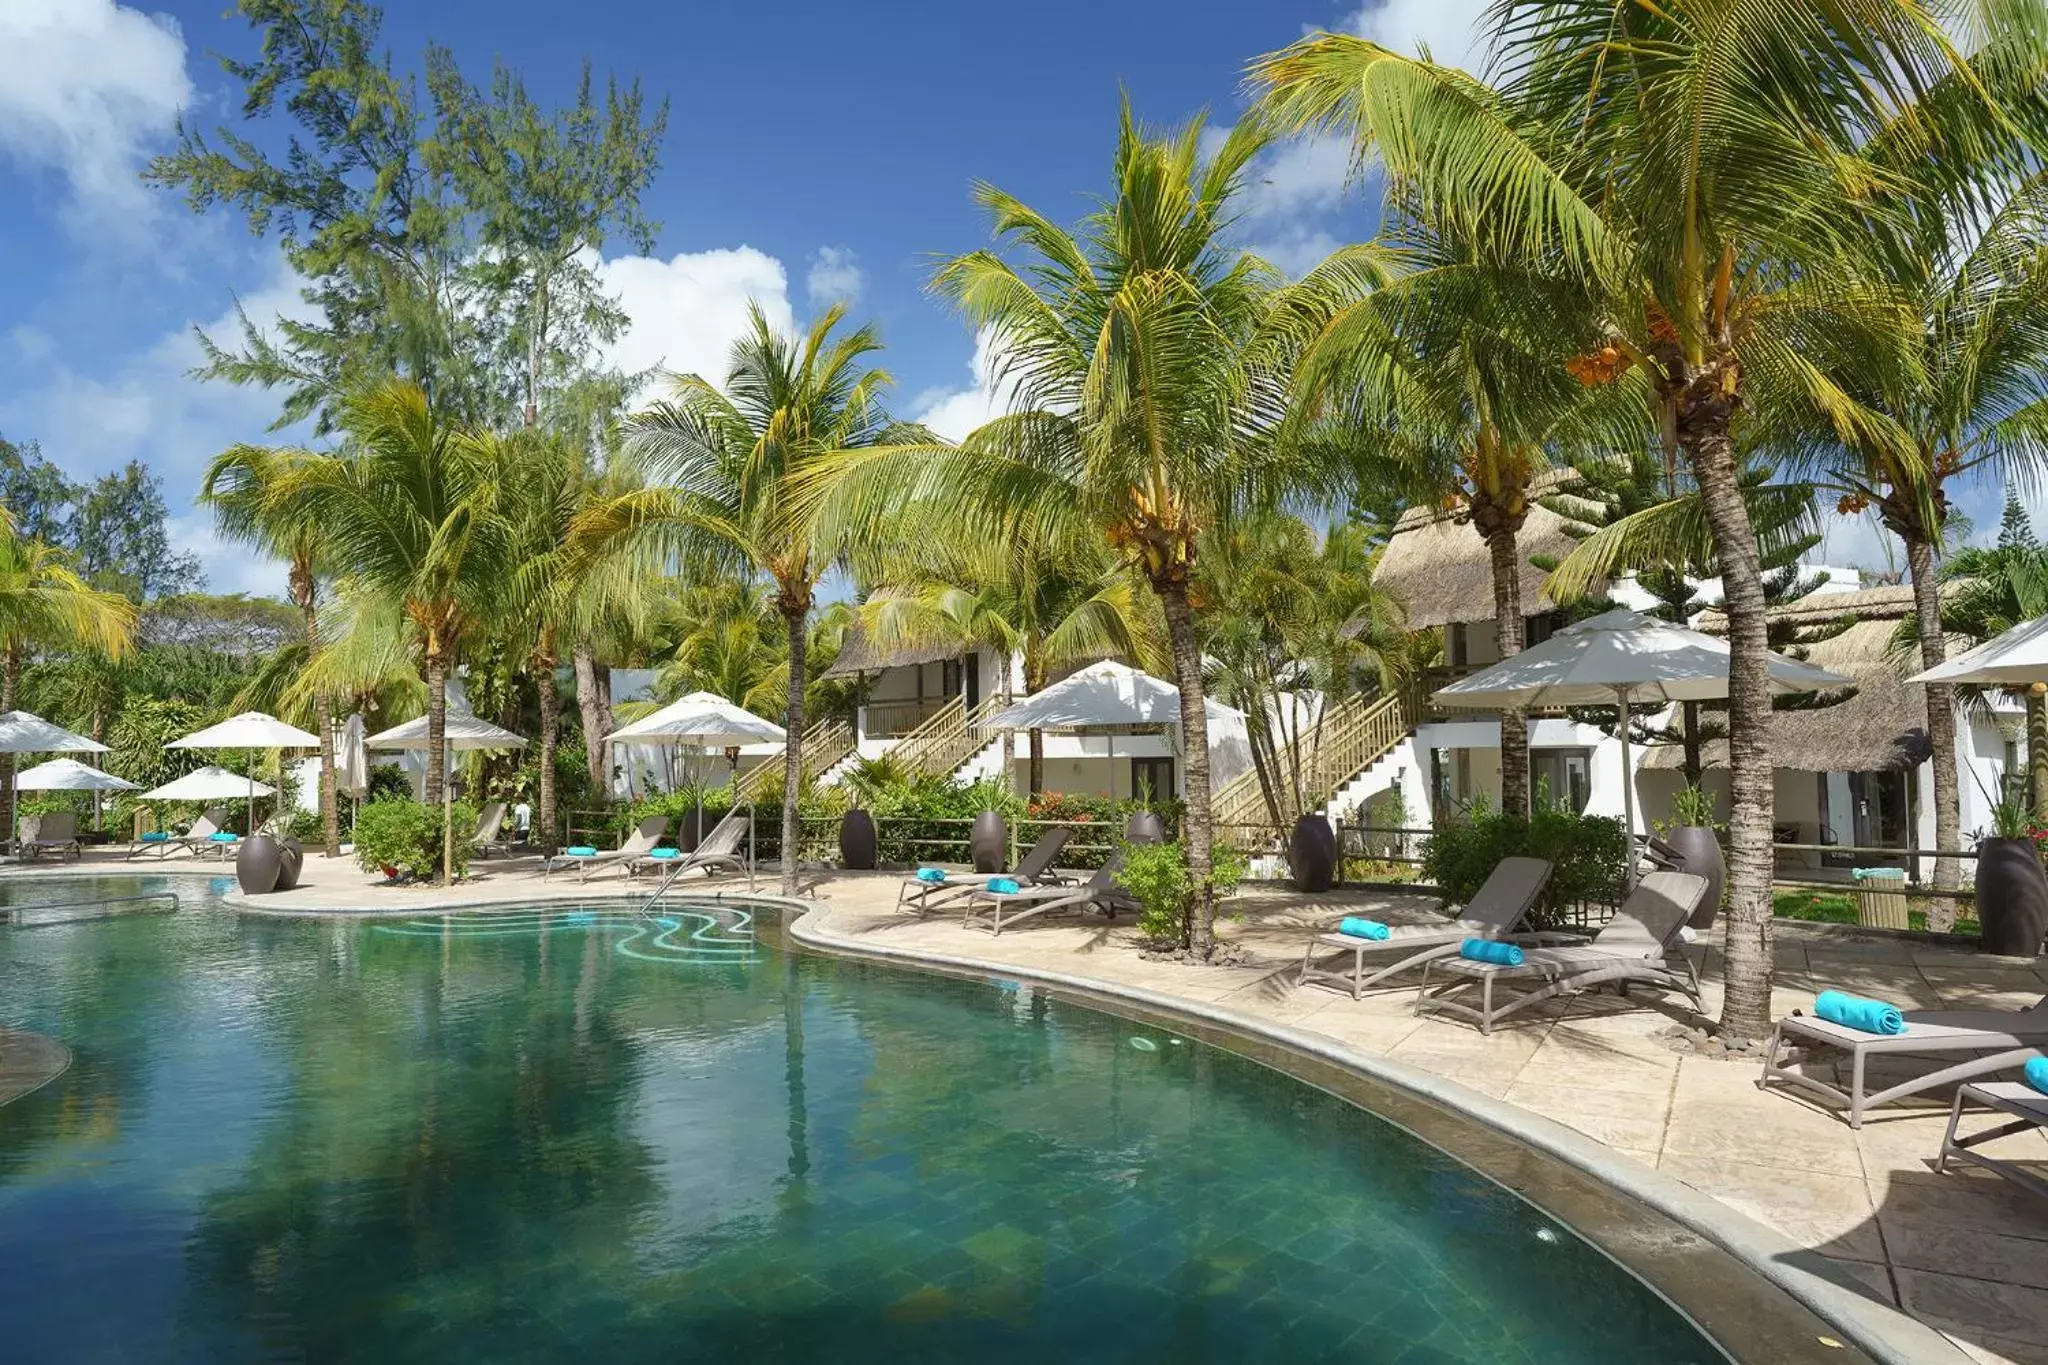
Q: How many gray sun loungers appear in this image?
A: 12